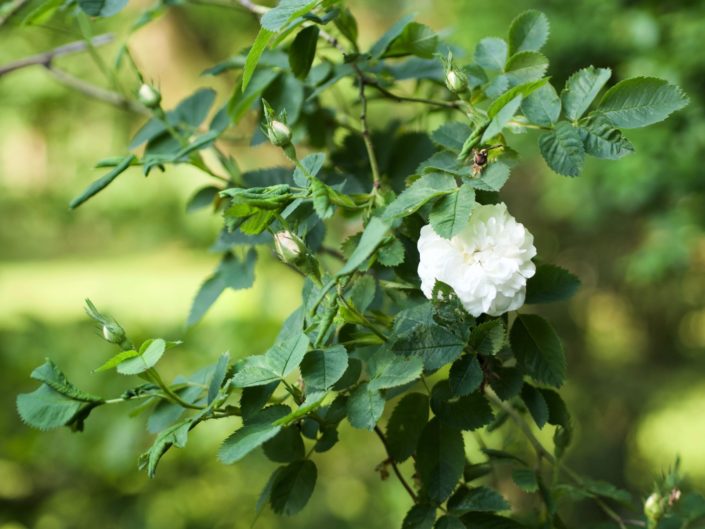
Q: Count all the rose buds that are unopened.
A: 6